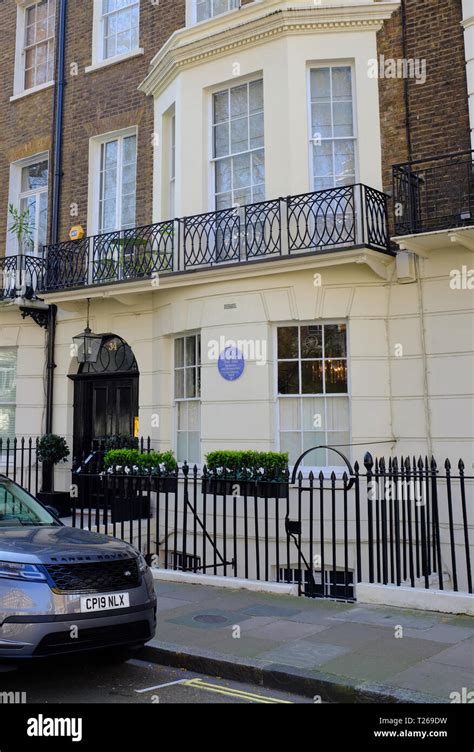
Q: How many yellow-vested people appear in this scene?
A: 0